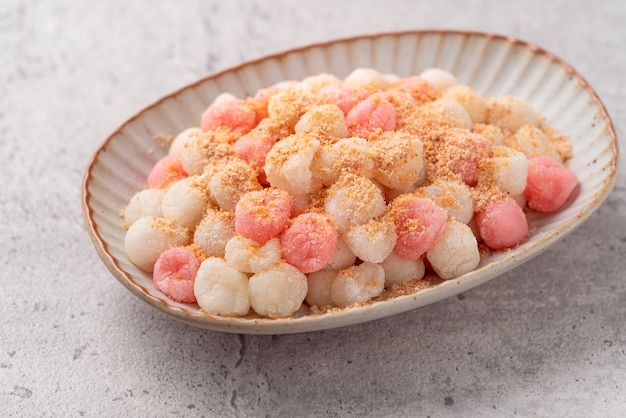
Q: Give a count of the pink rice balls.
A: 14